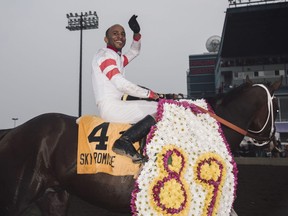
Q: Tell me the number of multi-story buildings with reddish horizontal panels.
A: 1